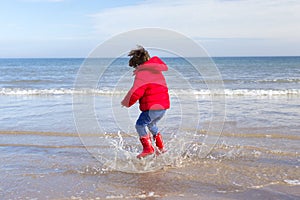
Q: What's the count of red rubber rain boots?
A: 2